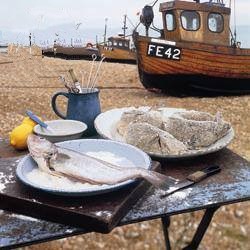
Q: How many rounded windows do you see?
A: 3